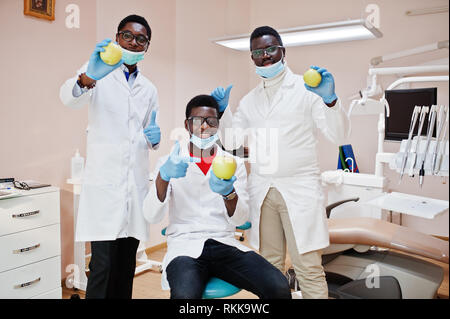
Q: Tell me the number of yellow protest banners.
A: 0